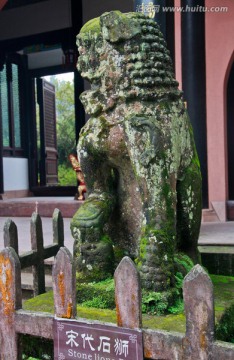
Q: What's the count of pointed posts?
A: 7